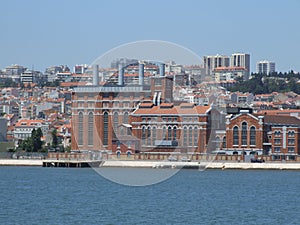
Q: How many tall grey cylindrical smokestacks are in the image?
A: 4